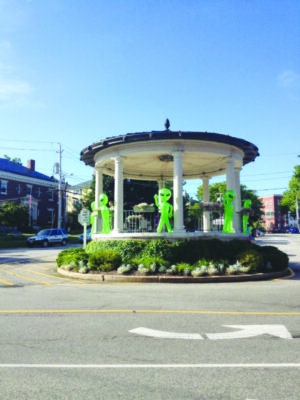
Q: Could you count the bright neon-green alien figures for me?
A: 5